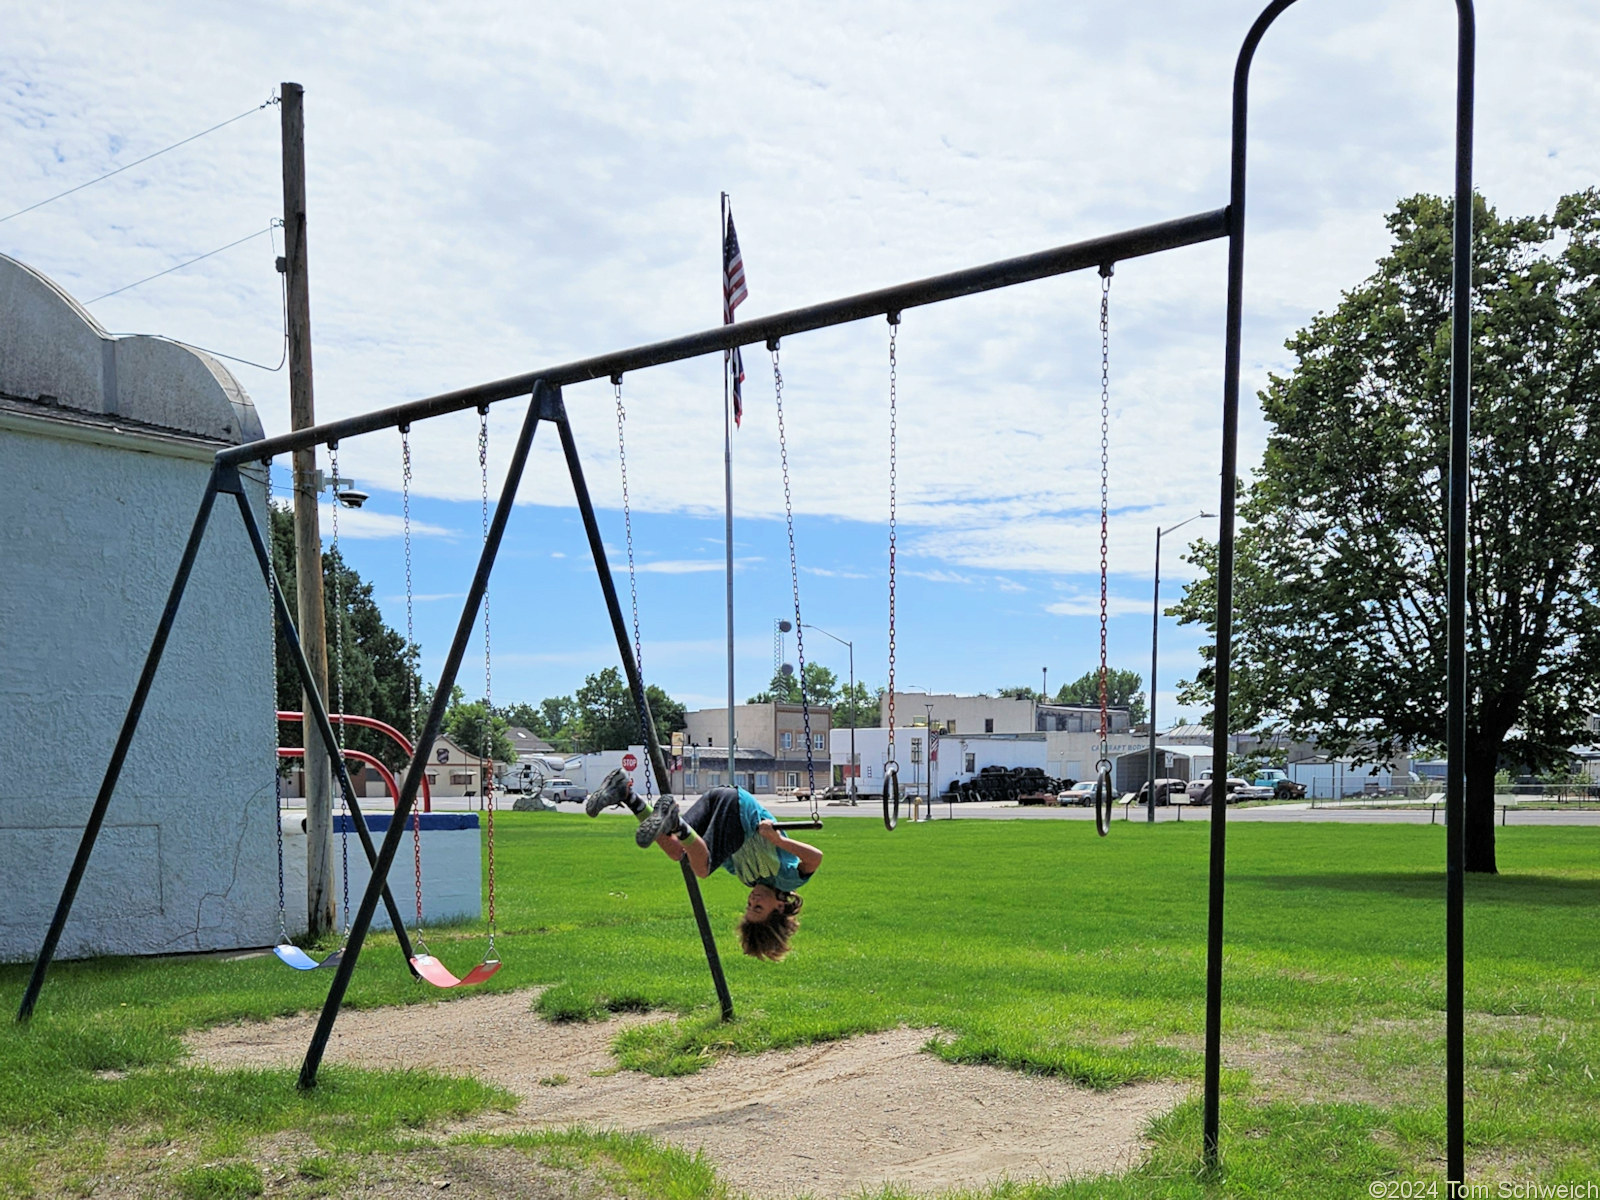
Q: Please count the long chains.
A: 8